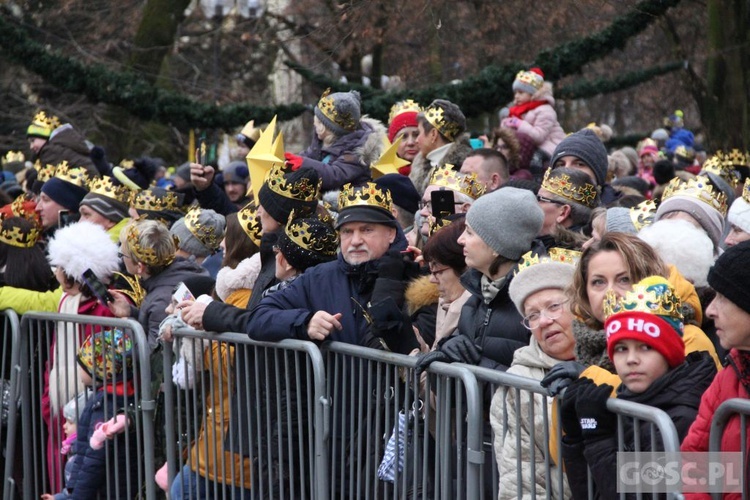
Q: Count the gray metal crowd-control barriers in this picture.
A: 6